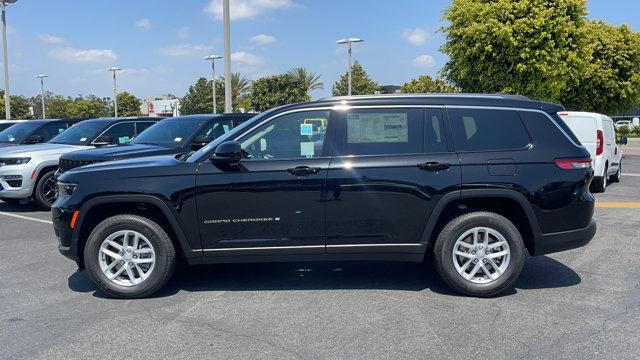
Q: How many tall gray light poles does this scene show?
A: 6